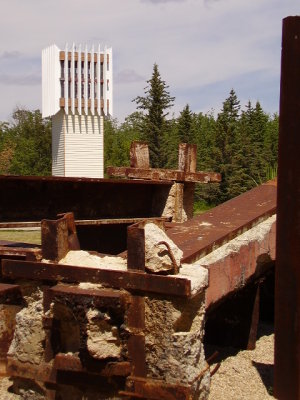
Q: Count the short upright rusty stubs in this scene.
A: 4